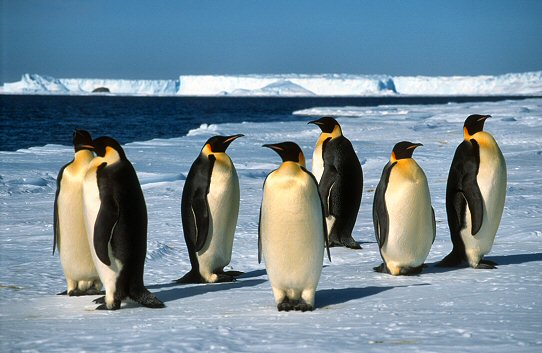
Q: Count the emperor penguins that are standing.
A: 7